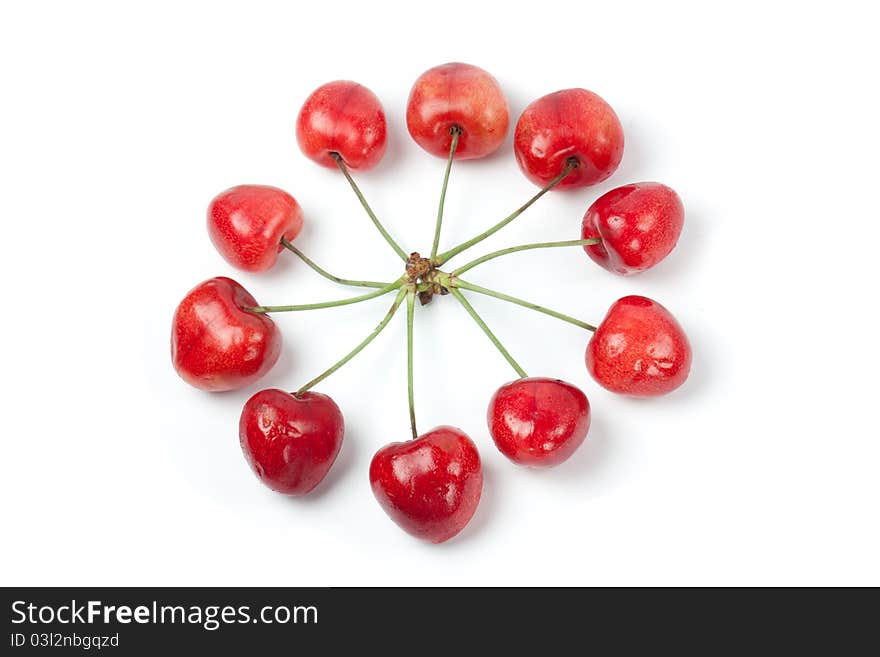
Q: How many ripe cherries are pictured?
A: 10